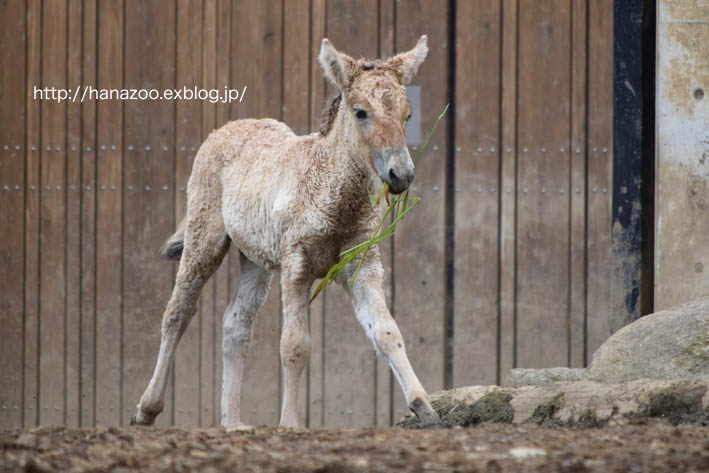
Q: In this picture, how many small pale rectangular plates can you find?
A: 1